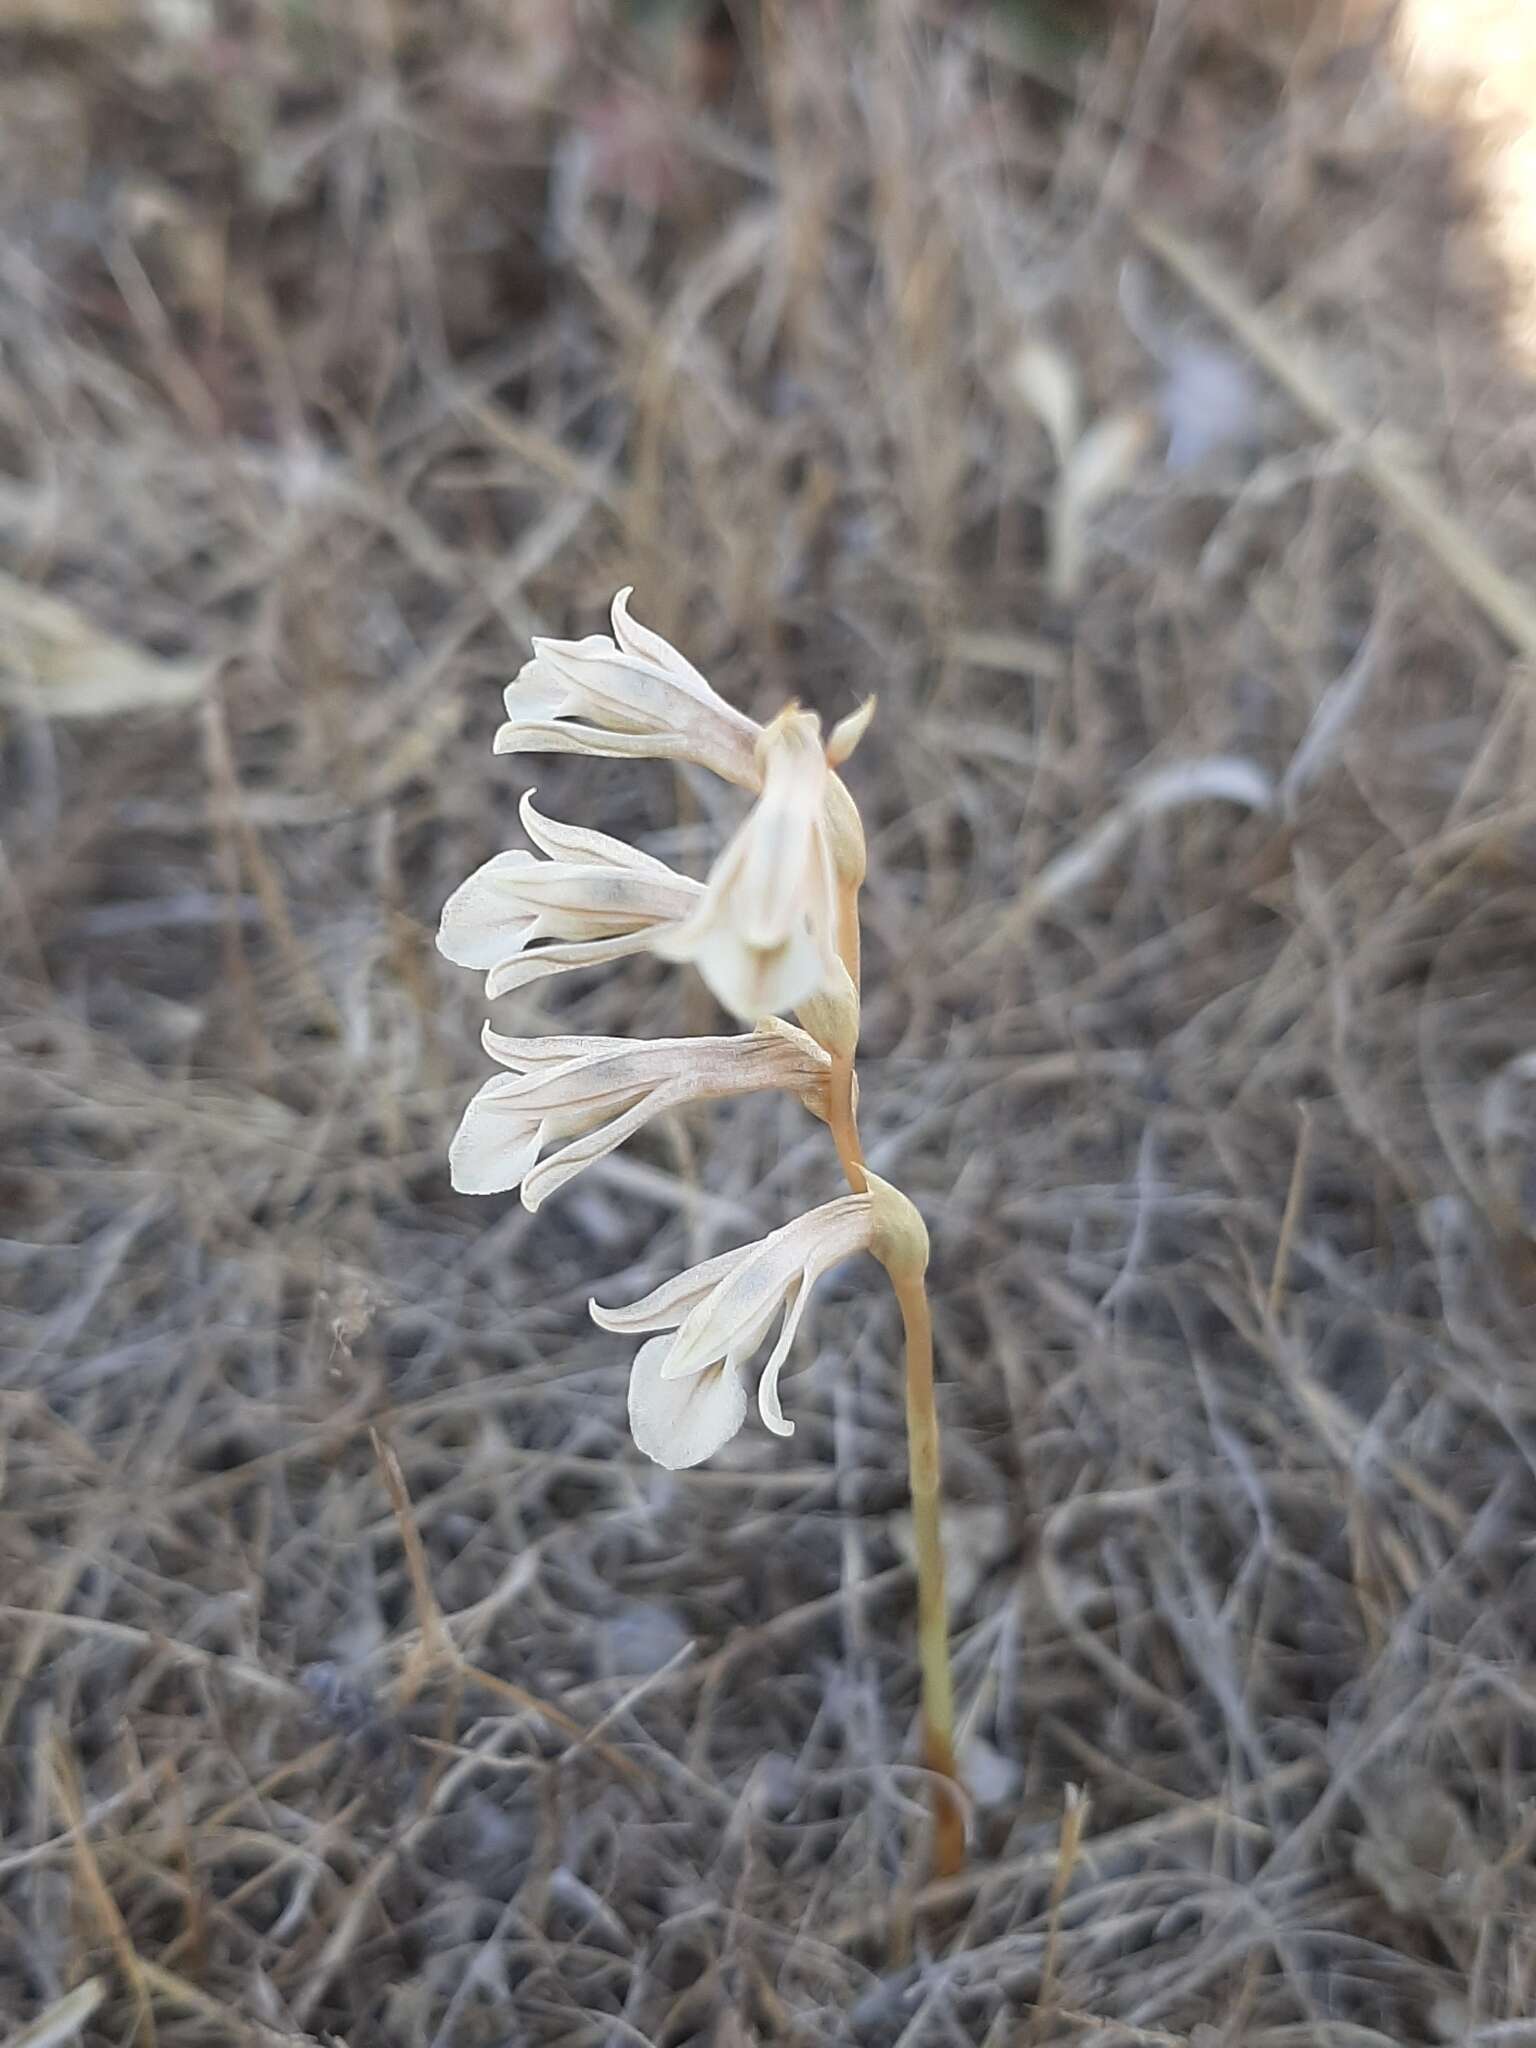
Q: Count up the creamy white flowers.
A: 5